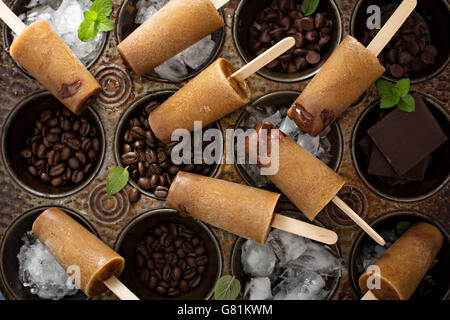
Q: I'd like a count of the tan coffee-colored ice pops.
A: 8